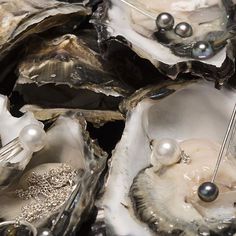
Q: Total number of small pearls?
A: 4